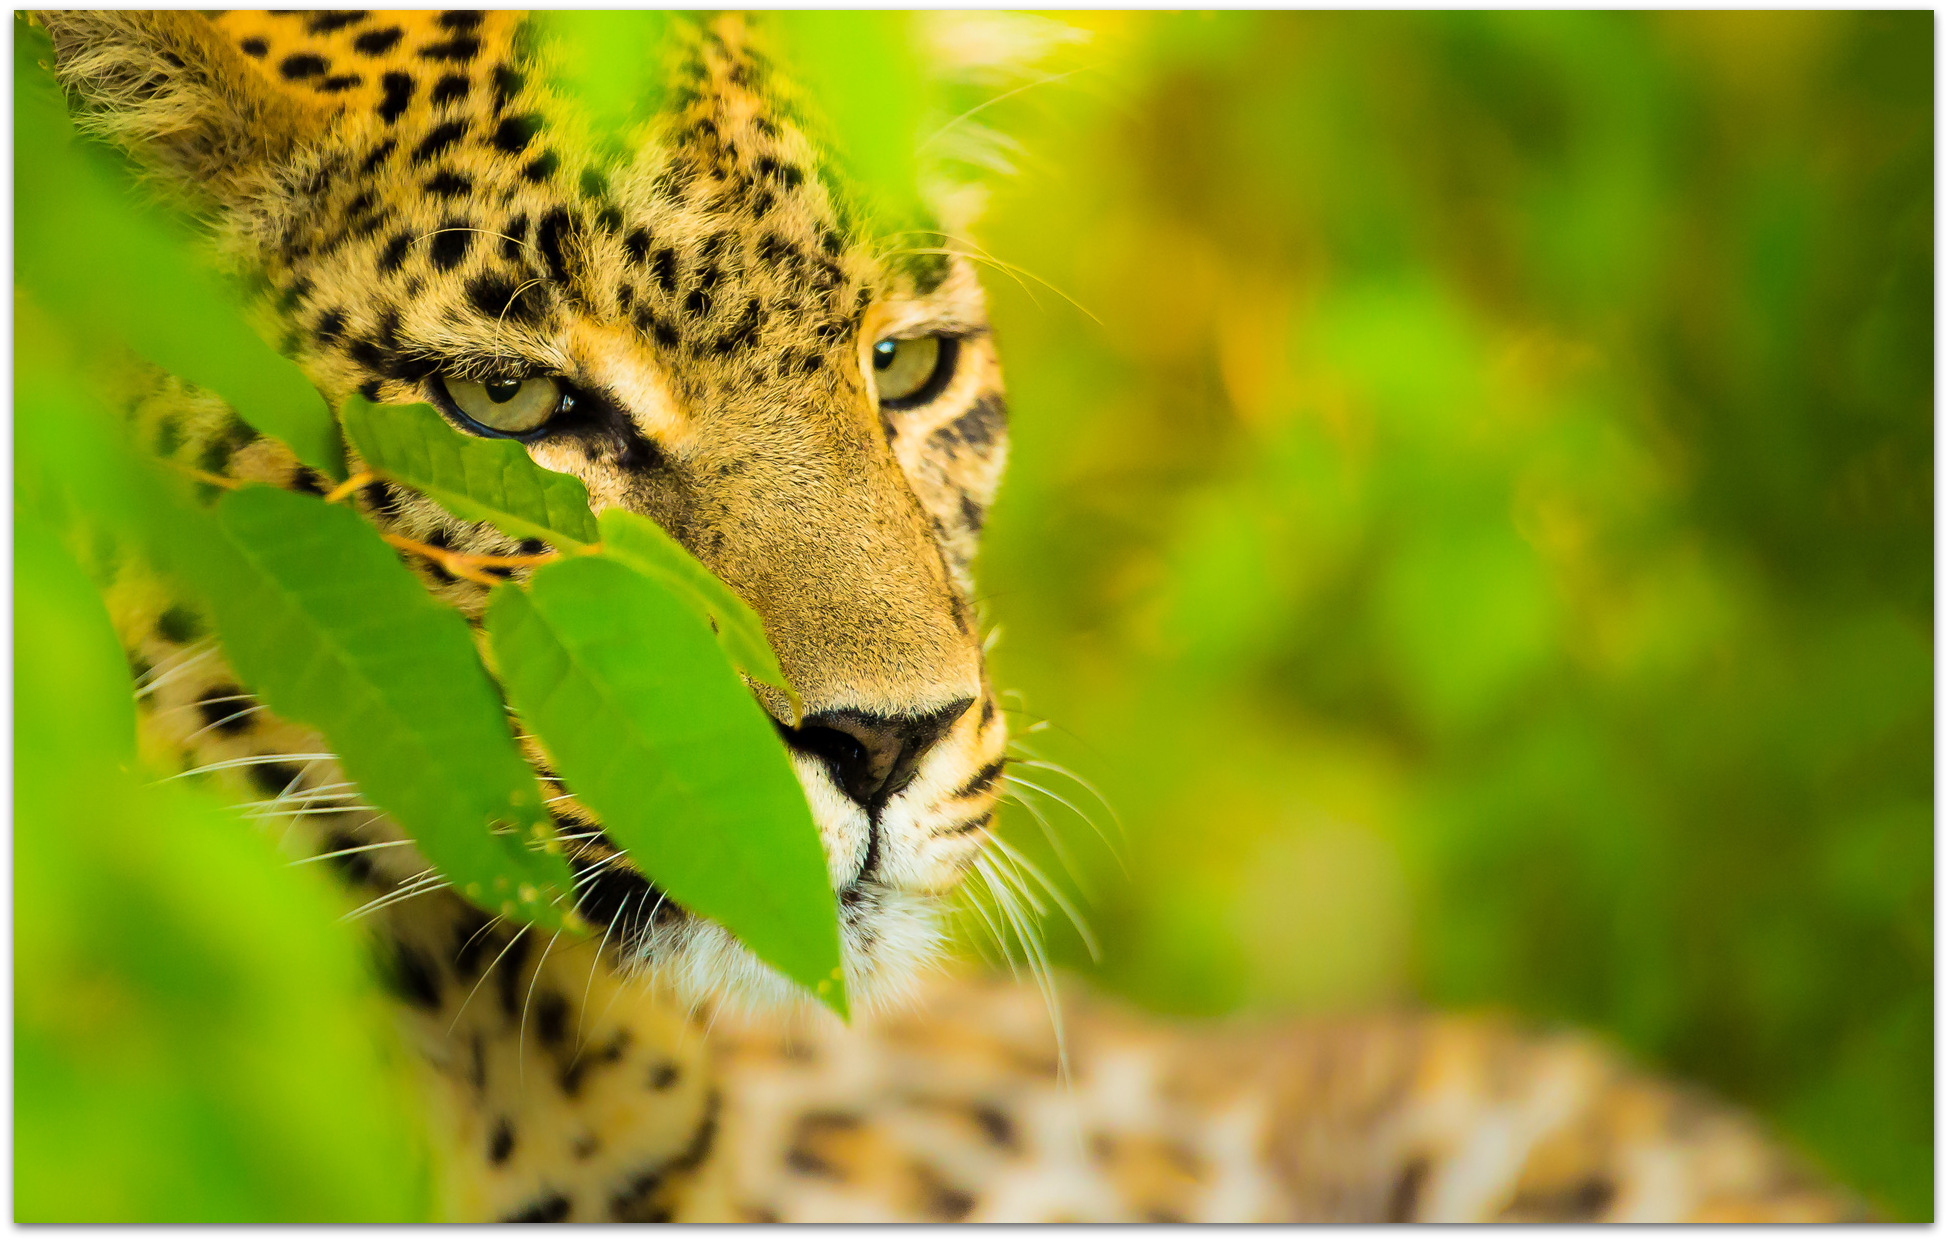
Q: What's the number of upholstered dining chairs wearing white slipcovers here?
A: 0